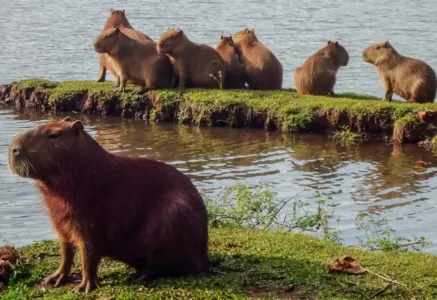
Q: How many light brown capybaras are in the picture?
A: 7